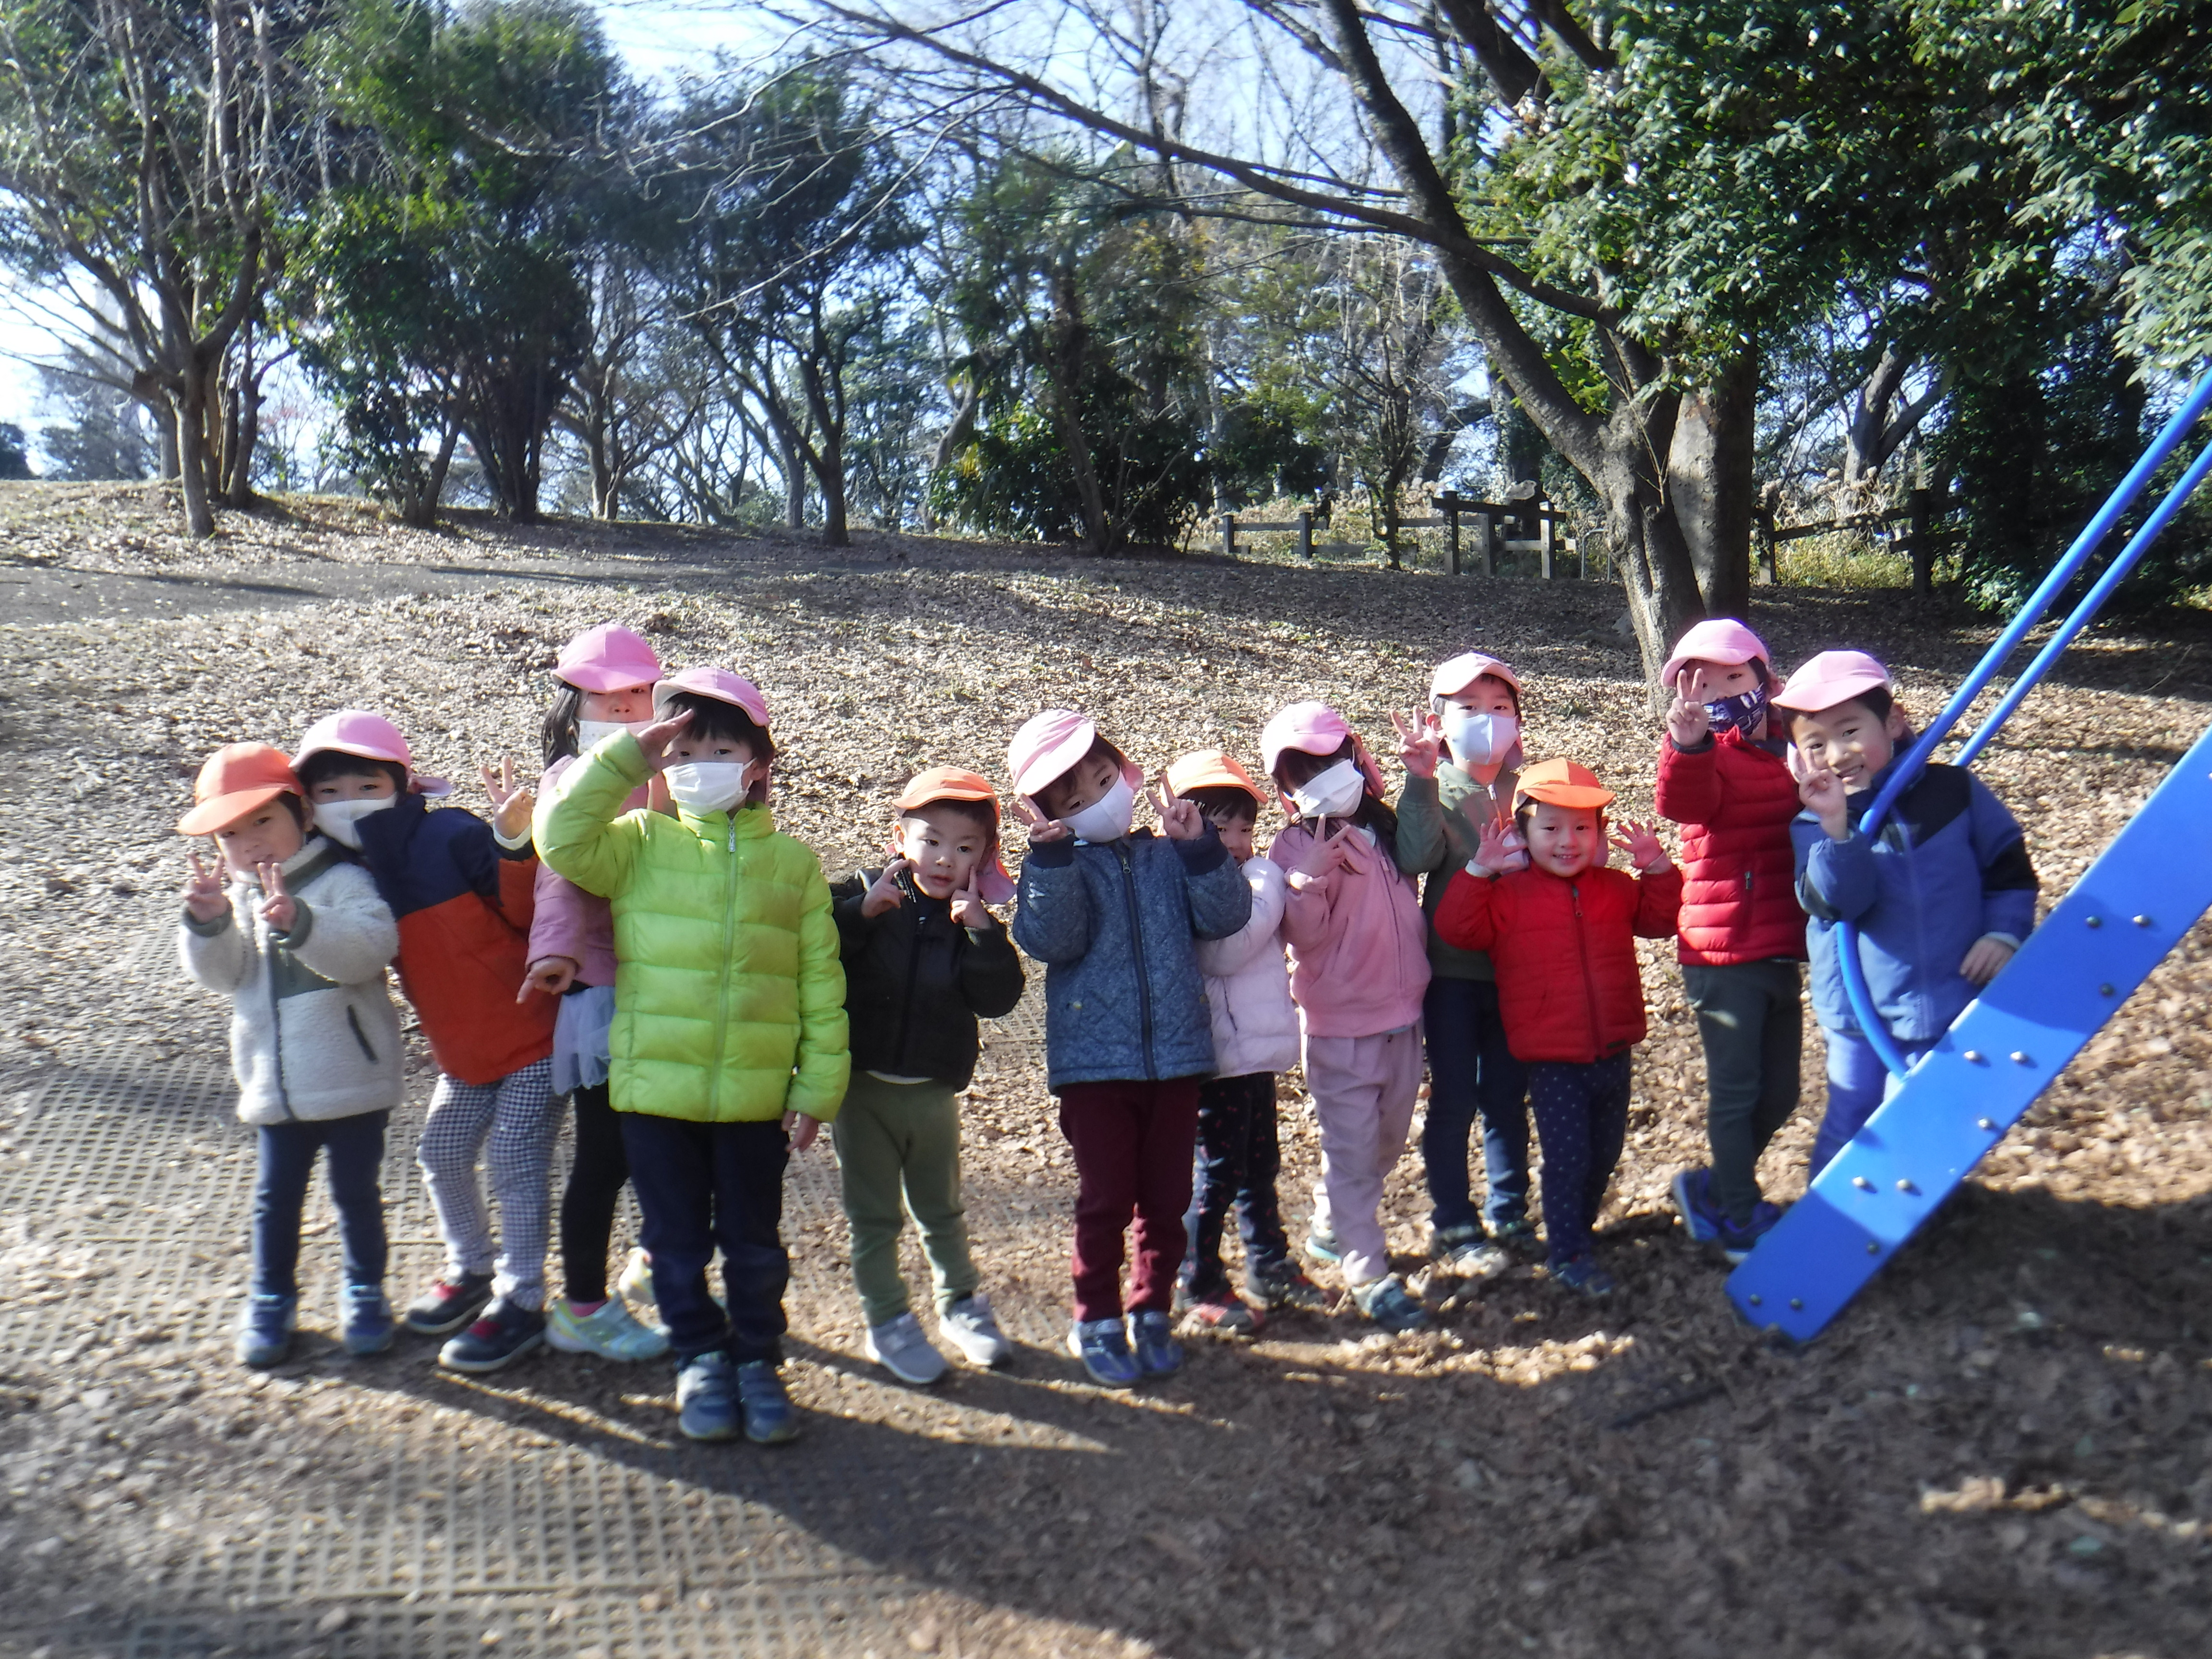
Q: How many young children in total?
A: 12